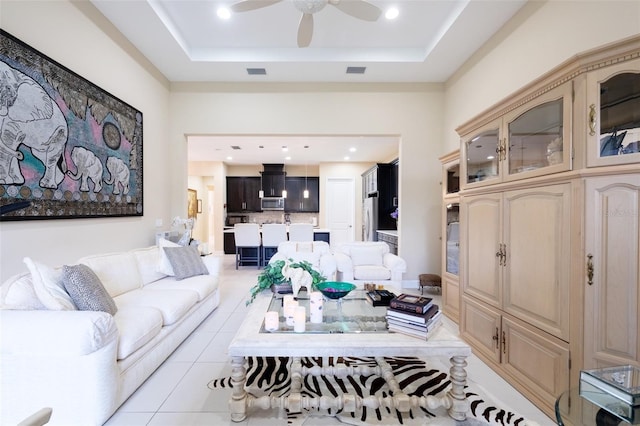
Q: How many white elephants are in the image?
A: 4